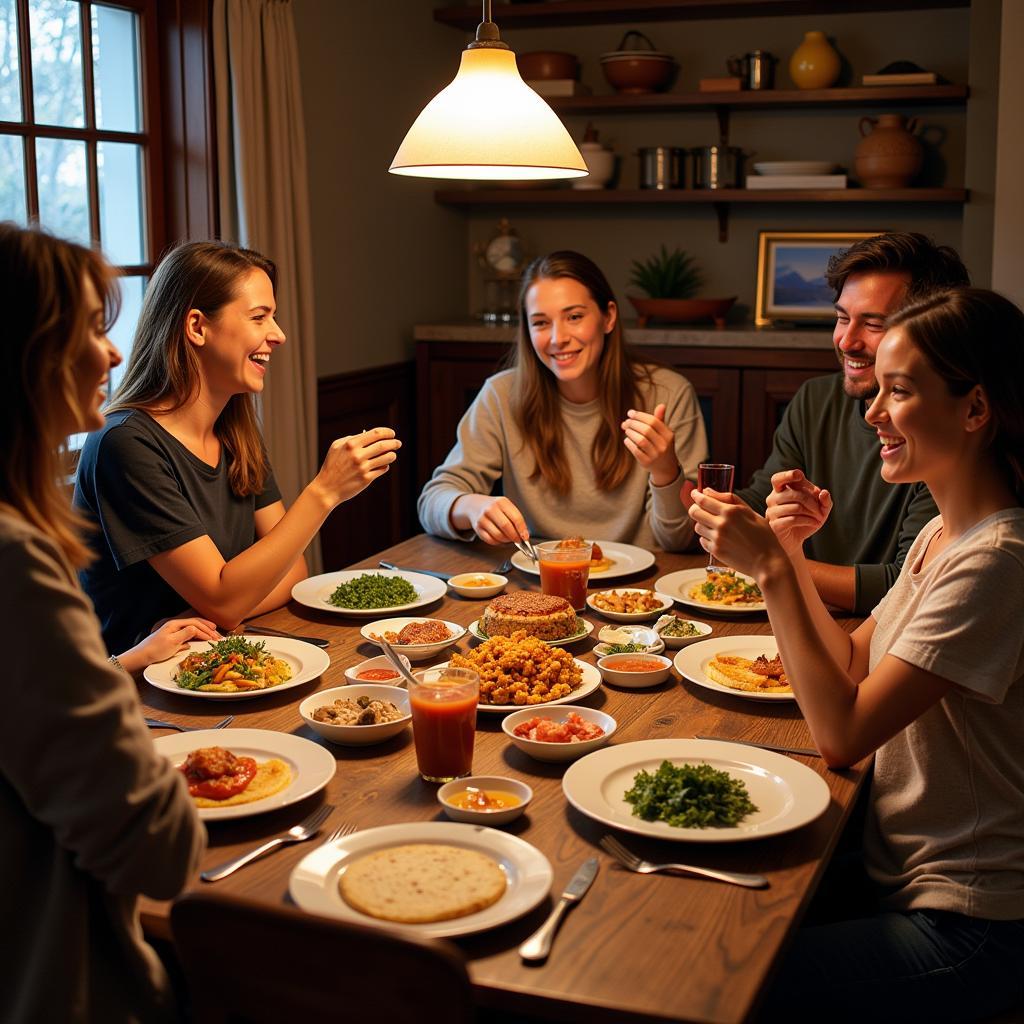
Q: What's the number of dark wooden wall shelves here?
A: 3